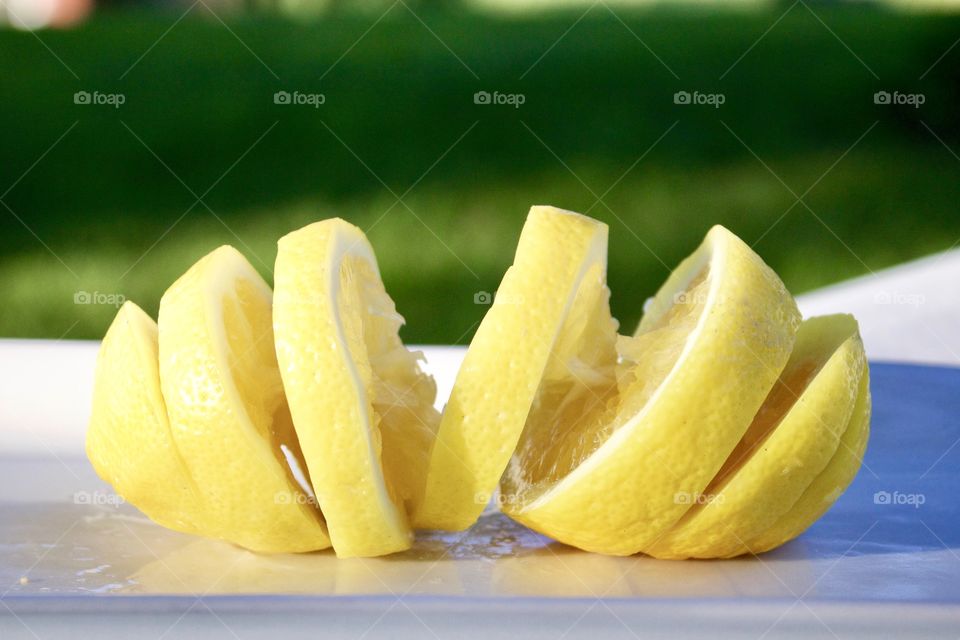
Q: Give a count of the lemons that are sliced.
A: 1